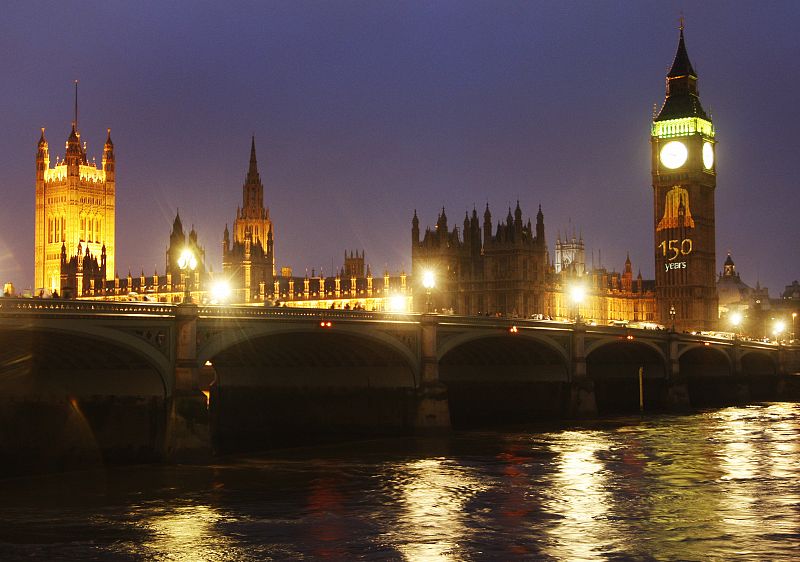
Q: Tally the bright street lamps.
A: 7